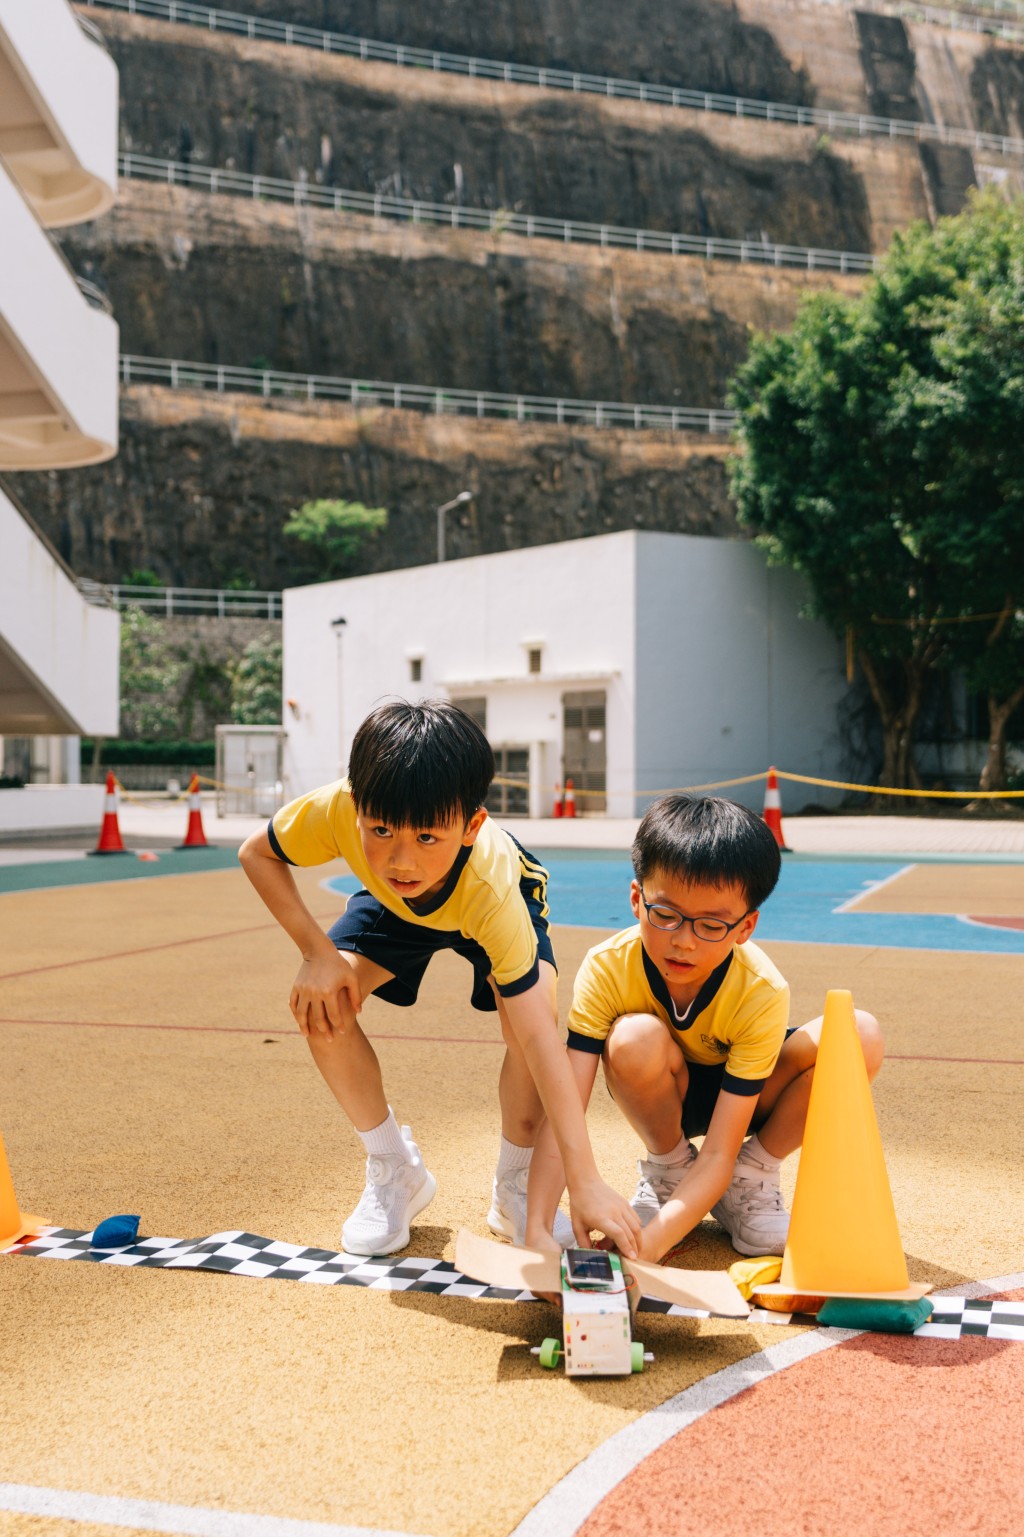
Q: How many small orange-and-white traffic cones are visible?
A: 5